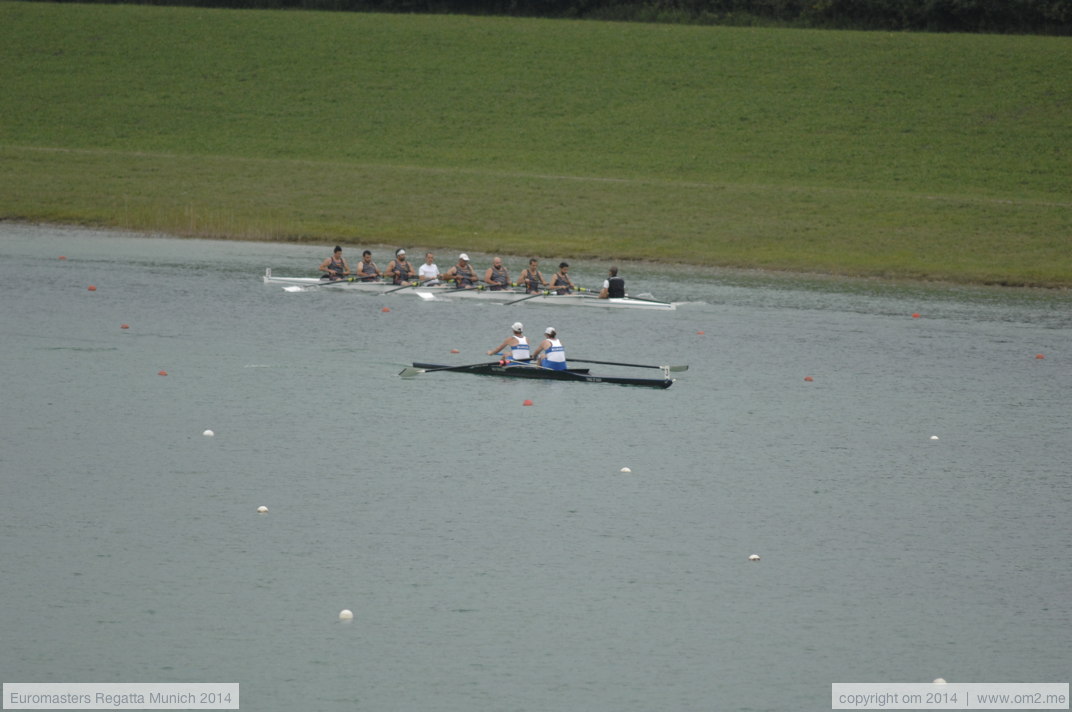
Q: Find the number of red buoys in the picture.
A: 11